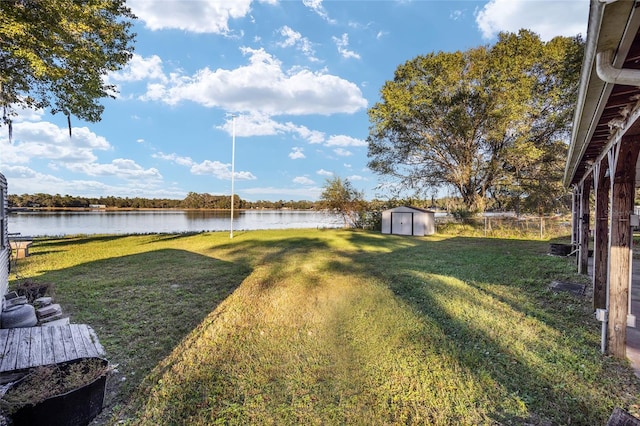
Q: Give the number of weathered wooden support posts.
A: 3